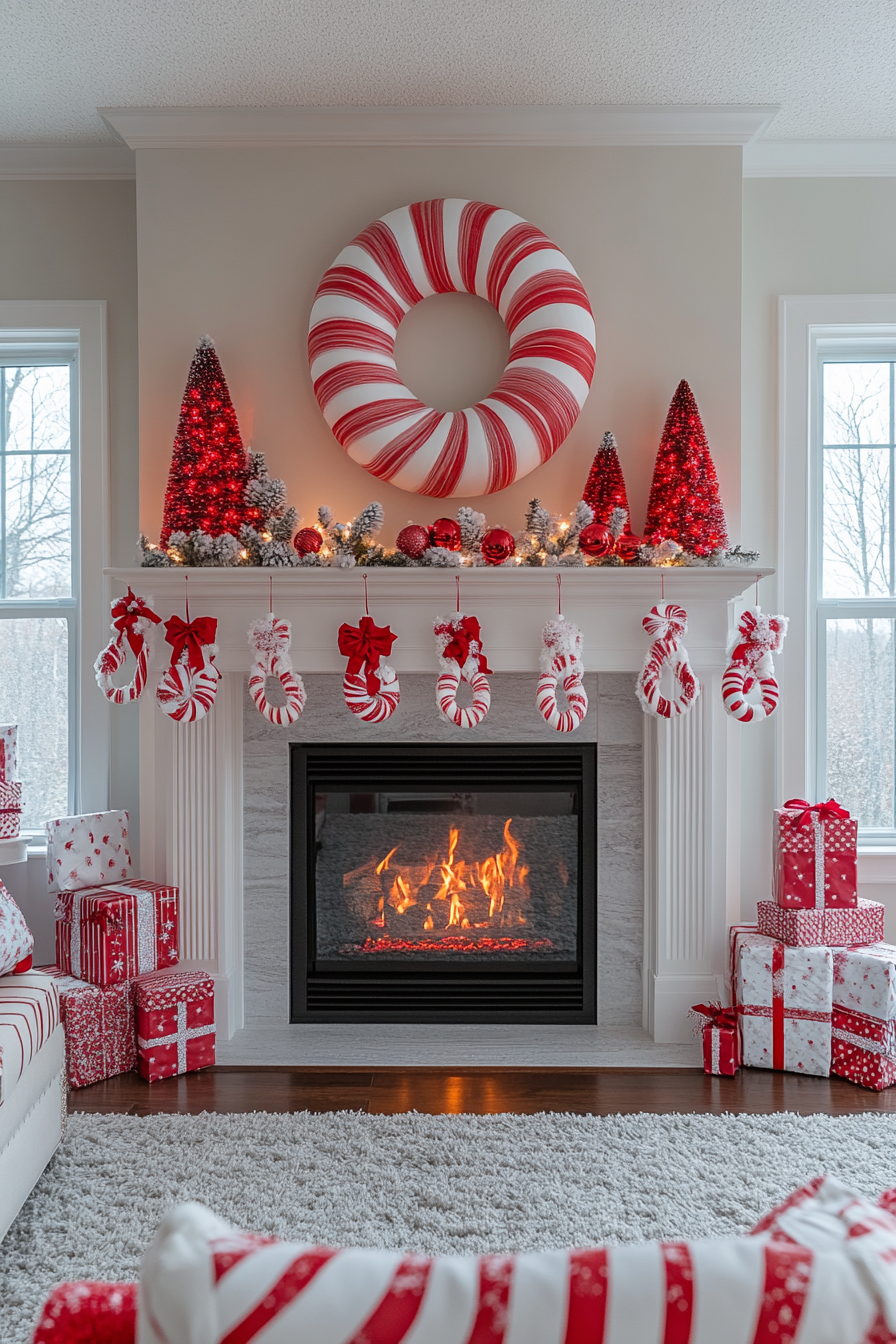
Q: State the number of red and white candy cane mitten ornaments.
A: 8